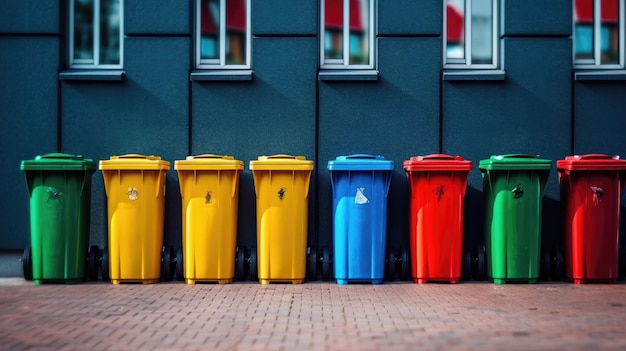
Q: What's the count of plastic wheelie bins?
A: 8